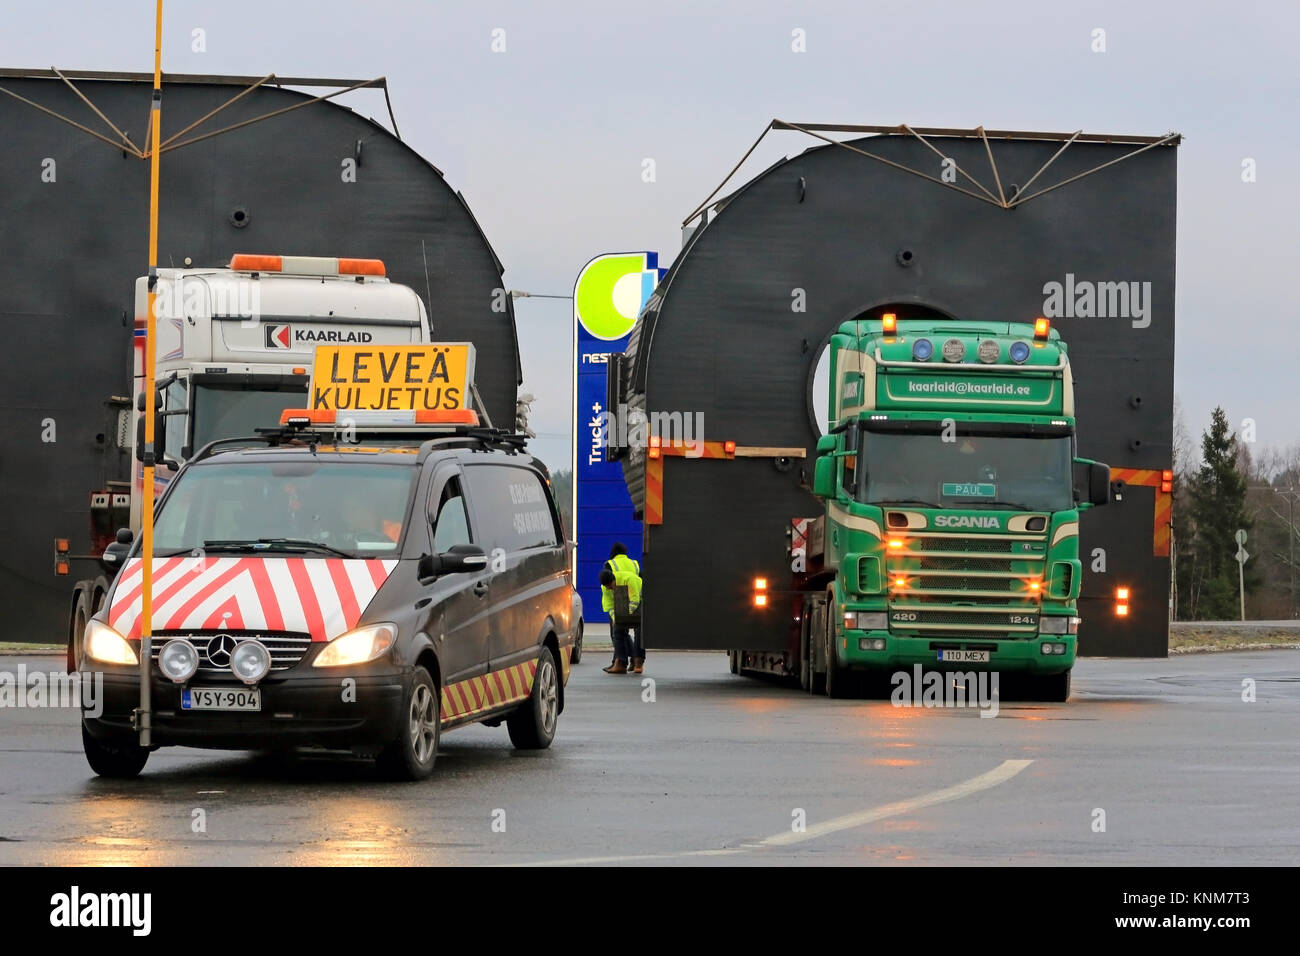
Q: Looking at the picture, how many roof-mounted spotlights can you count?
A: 4